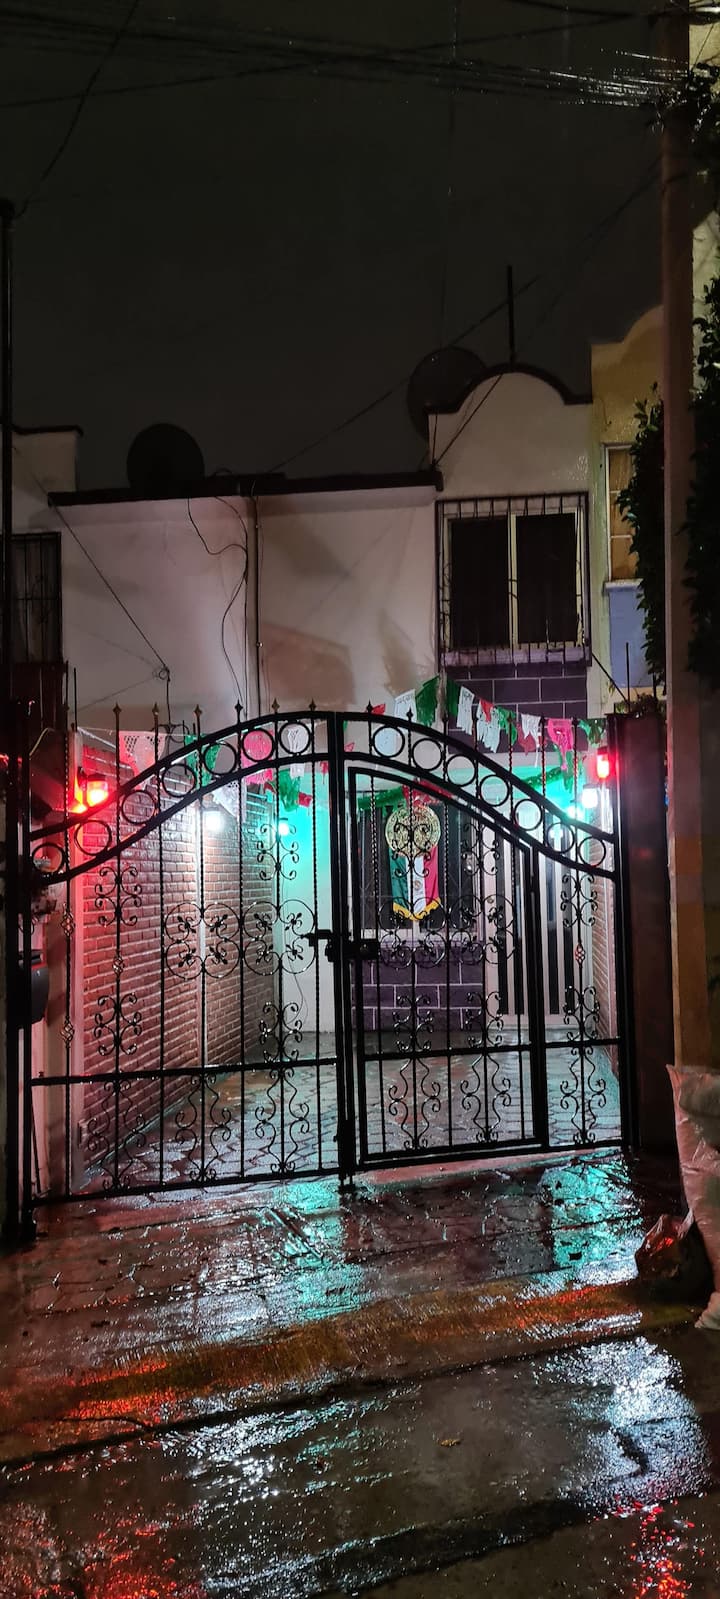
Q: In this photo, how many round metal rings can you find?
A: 14